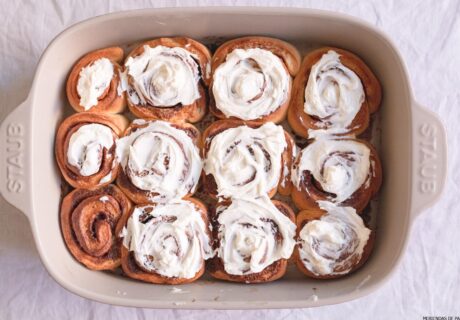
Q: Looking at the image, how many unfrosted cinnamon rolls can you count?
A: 1